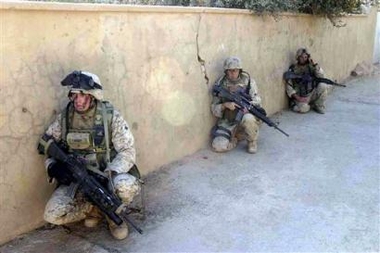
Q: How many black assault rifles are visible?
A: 3